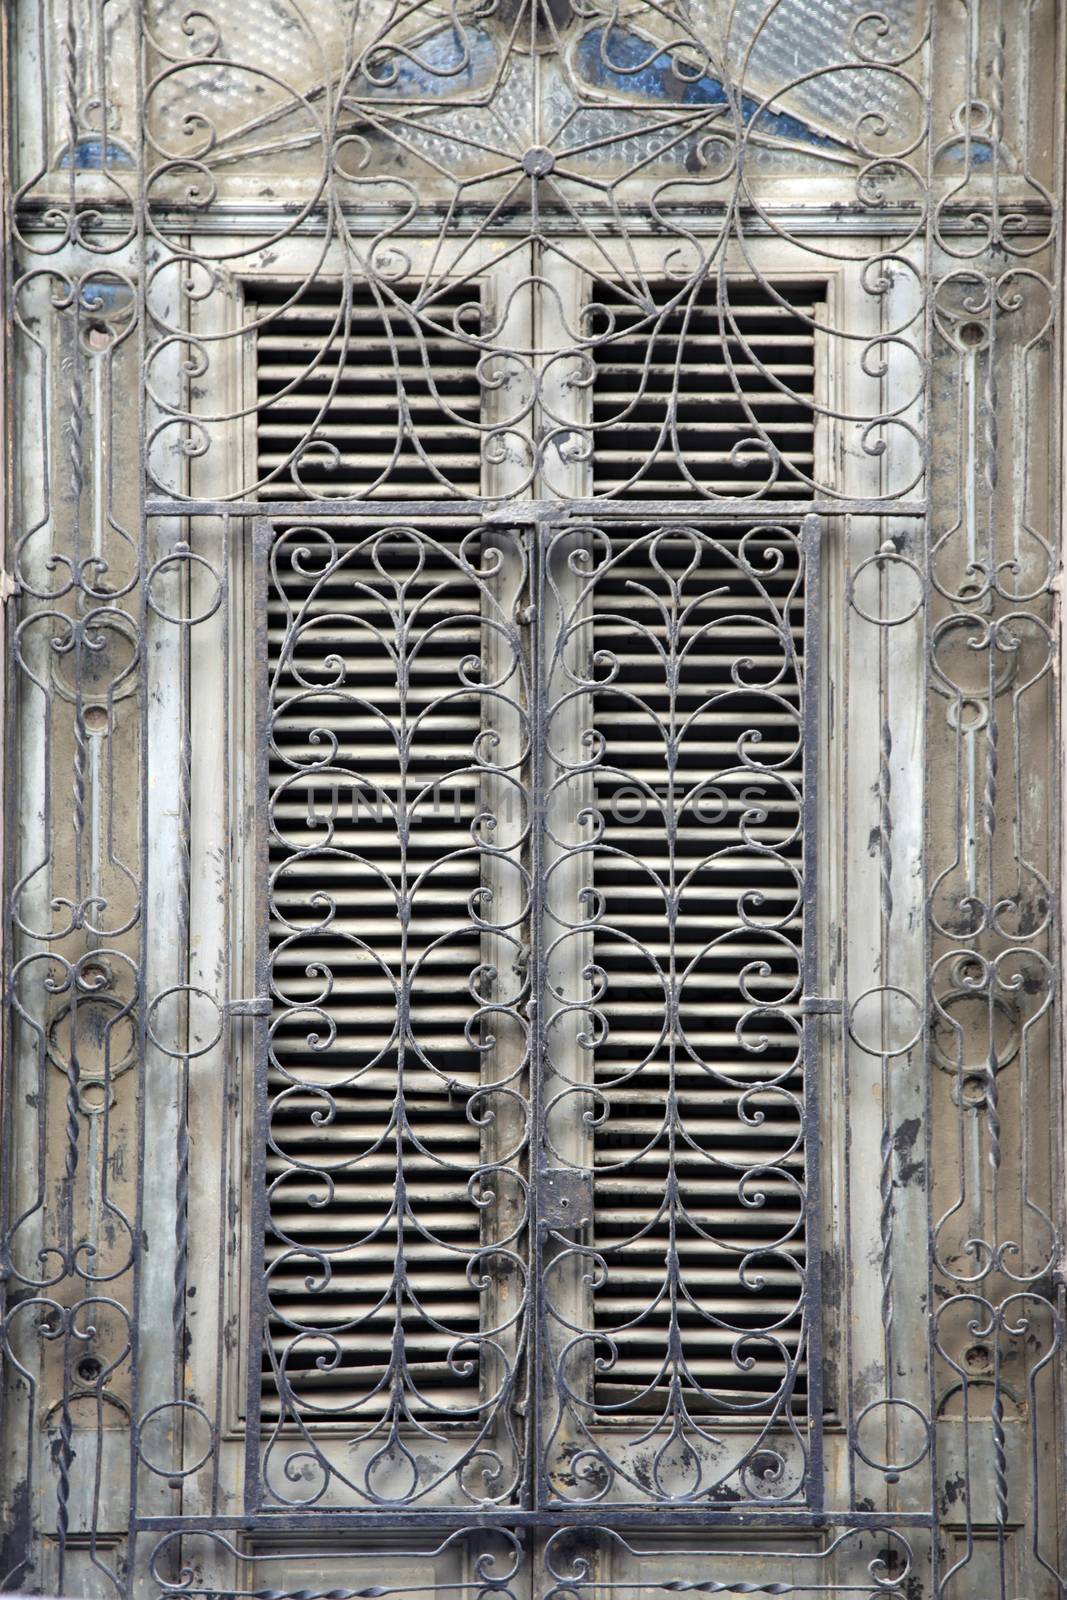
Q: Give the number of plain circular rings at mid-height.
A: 2